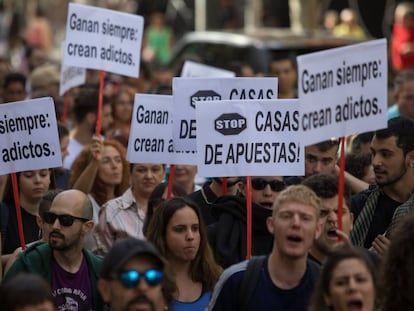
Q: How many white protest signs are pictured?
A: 8